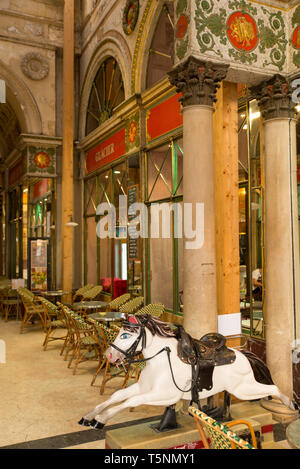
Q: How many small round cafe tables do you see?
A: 3